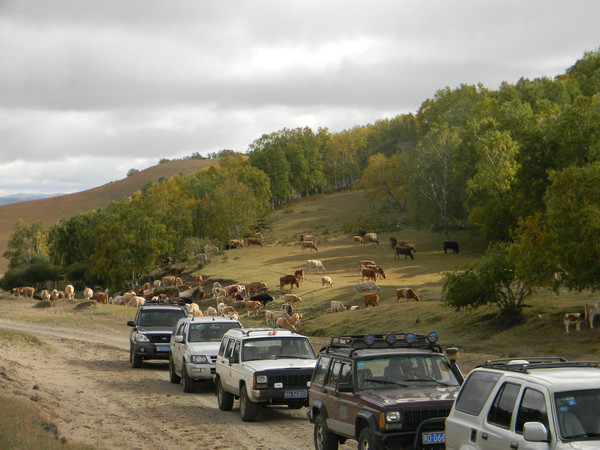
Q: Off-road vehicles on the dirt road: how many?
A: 5